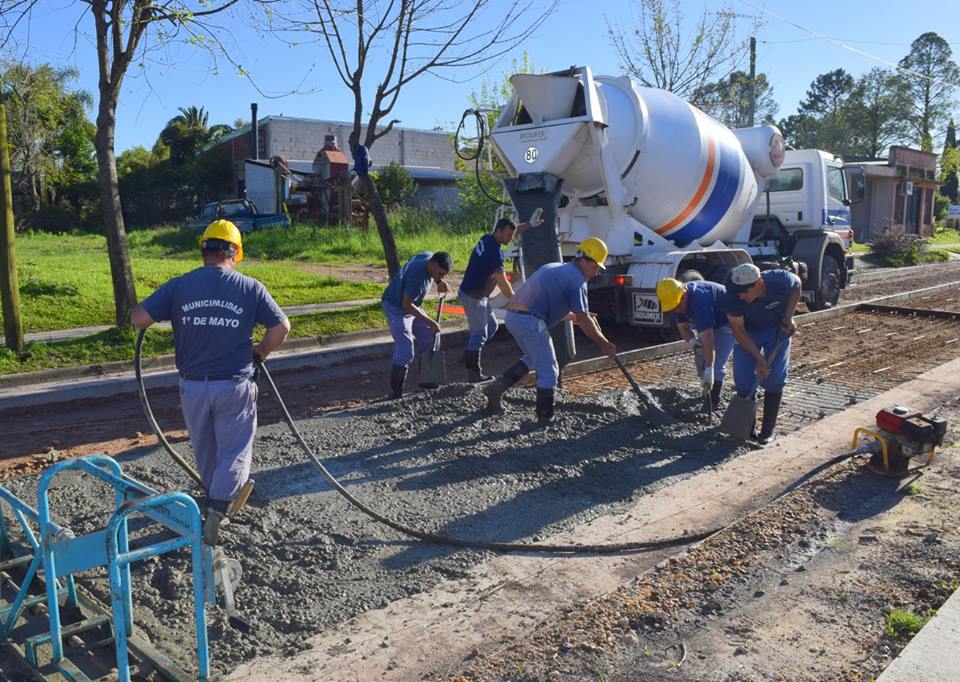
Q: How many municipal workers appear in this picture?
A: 6